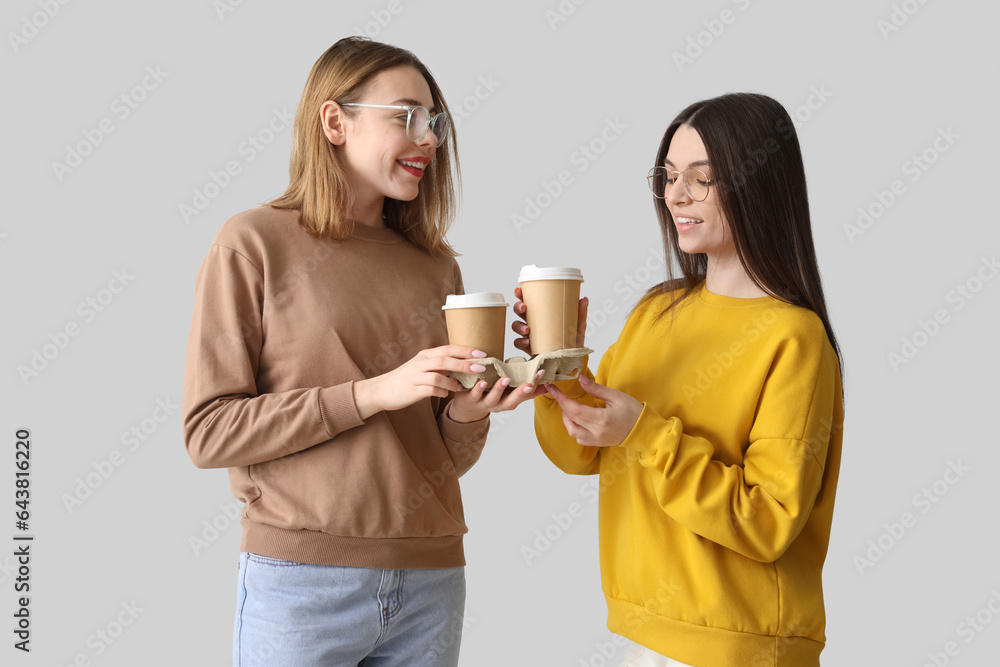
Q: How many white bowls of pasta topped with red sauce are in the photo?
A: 0